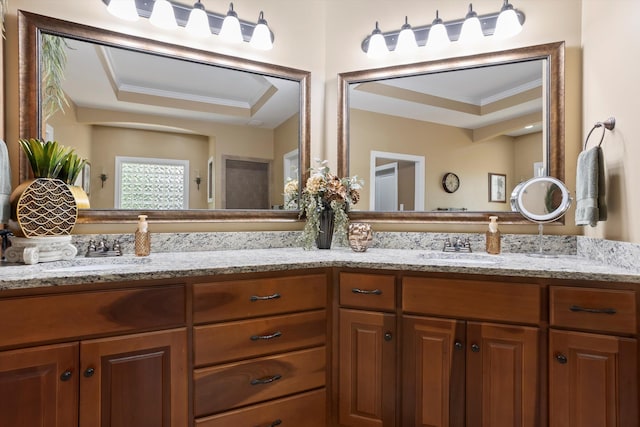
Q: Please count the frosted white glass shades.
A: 10